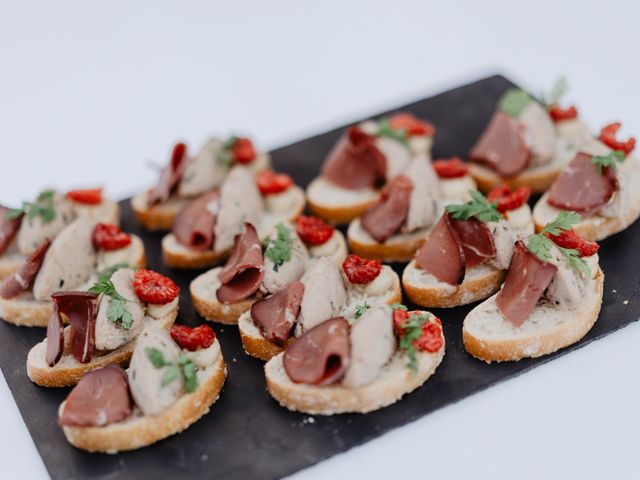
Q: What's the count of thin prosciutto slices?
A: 15